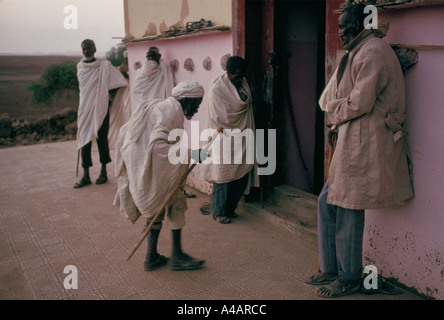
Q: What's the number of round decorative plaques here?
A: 5